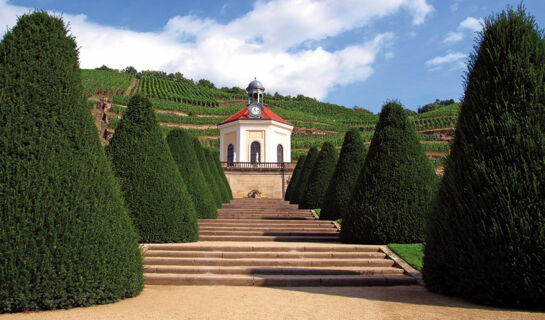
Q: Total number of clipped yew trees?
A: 12